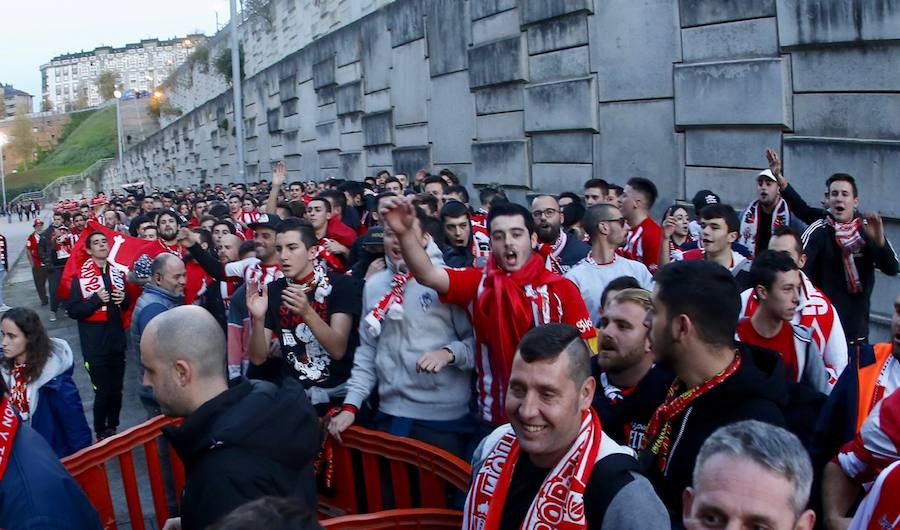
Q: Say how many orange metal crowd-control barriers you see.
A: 3